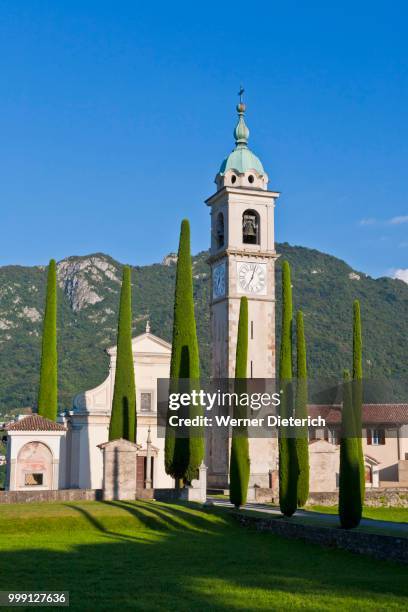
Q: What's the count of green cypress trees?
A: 8